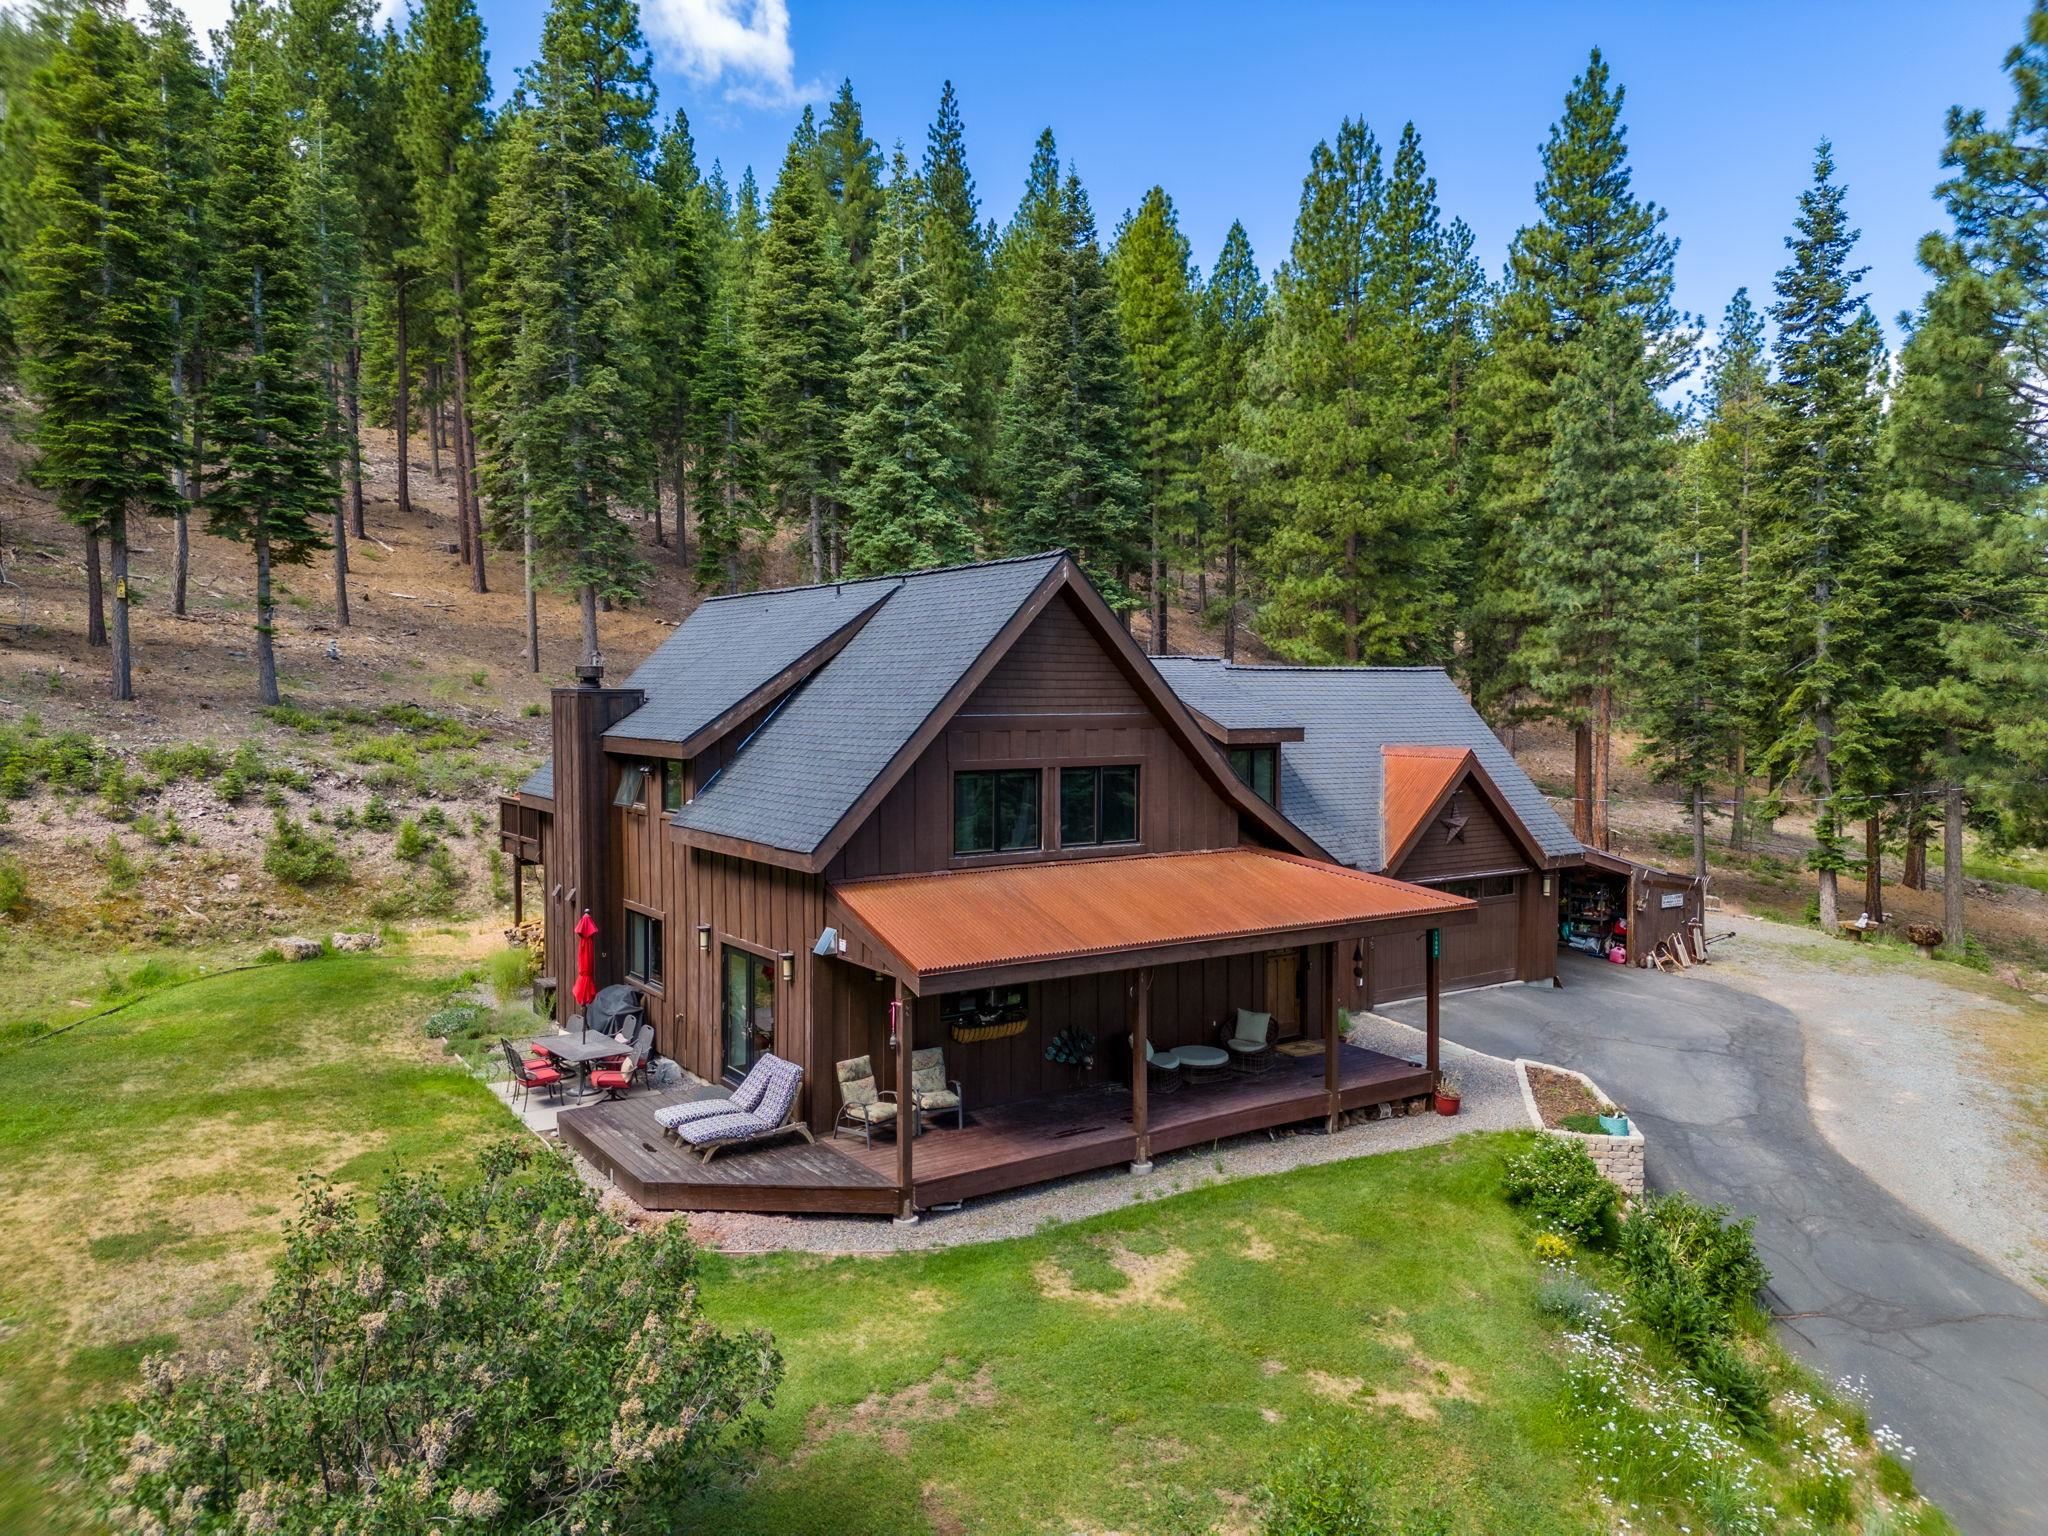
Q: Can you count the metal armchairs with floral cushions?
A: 2